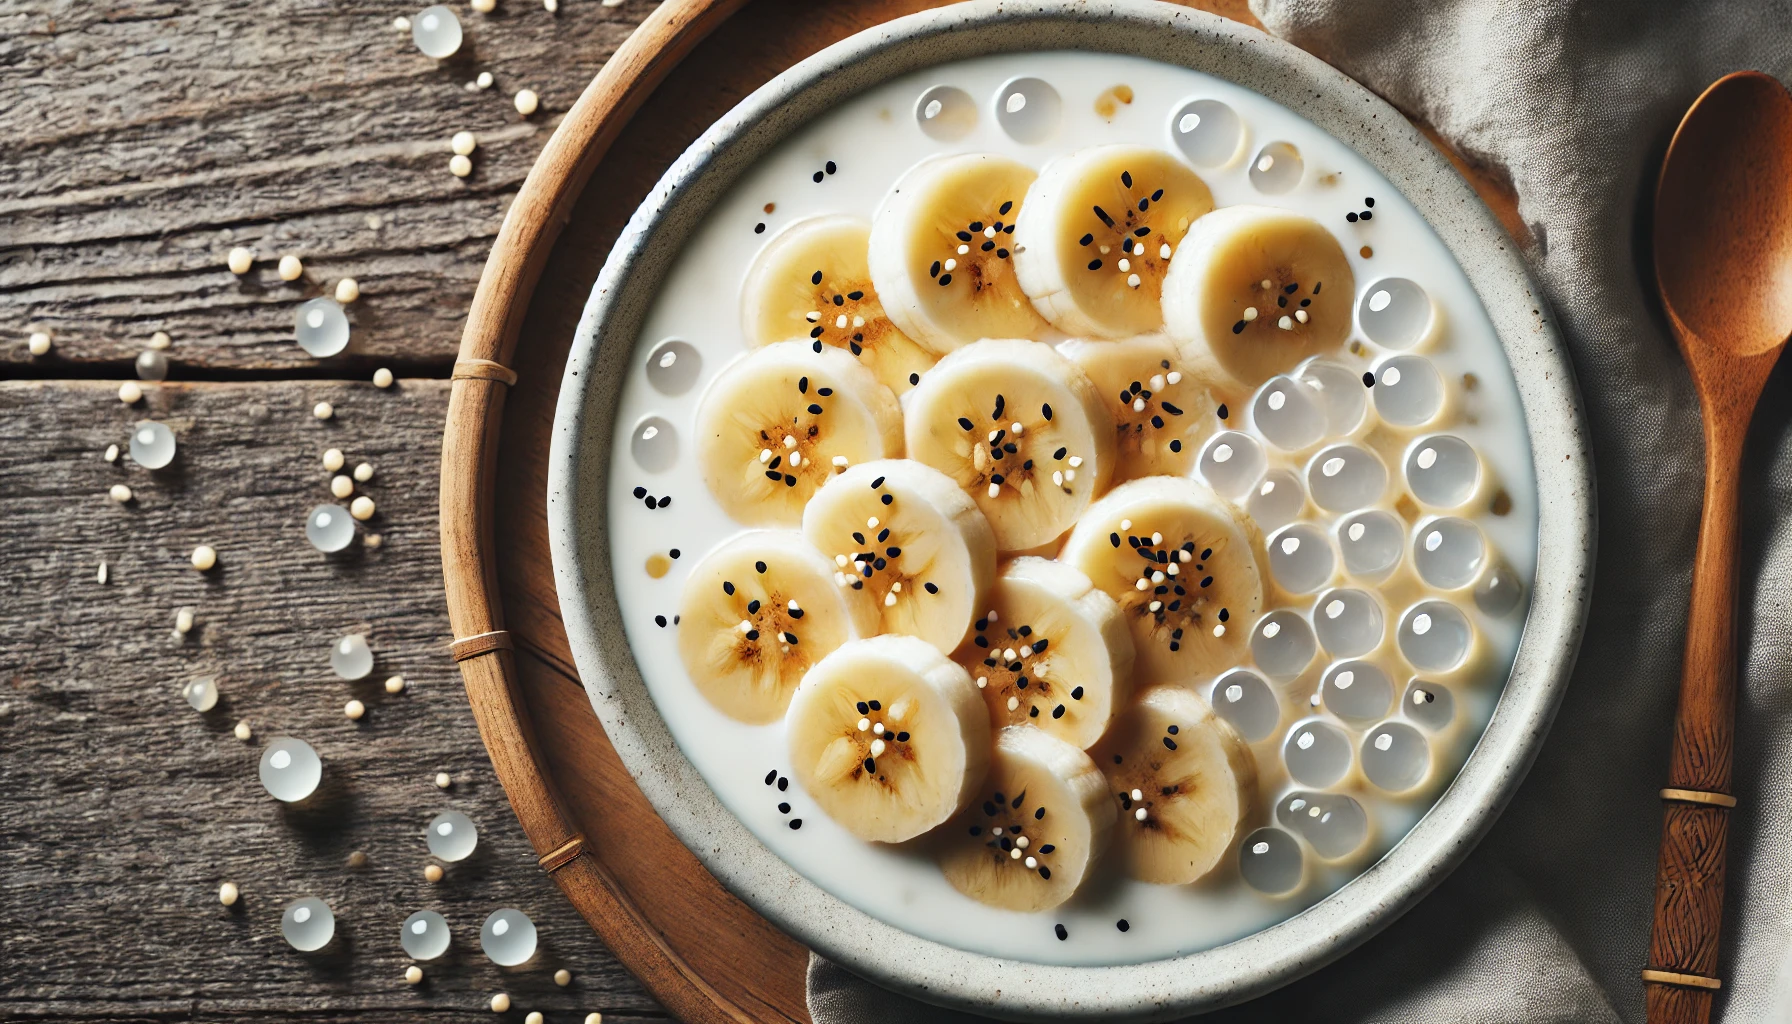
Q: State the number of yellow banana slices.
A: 14